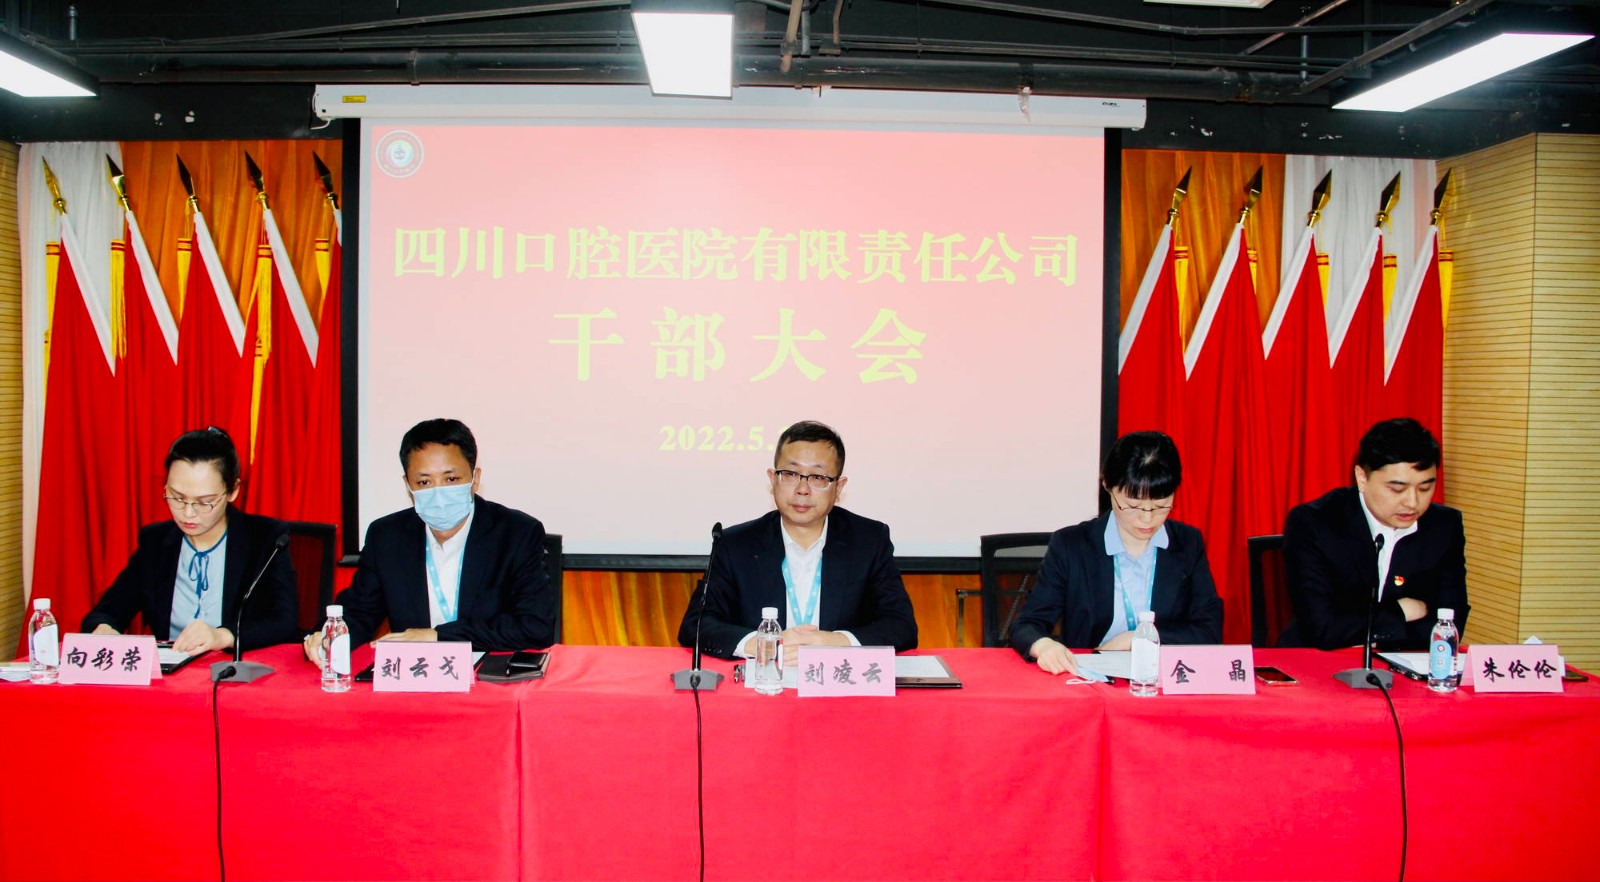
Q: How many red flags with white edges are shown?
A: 10